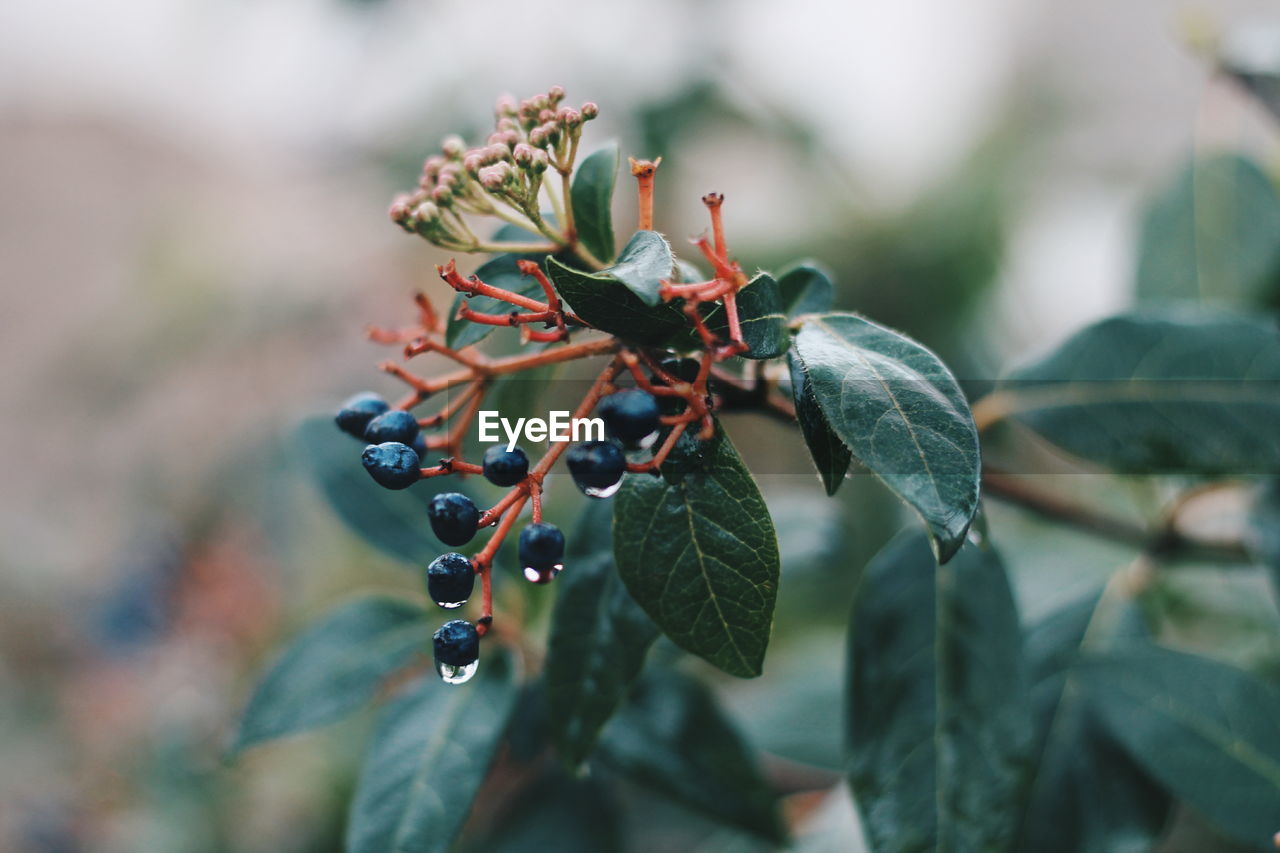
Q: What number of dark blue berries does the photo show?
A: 11